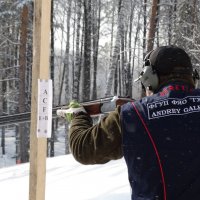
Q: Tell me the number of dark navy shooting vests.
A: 1